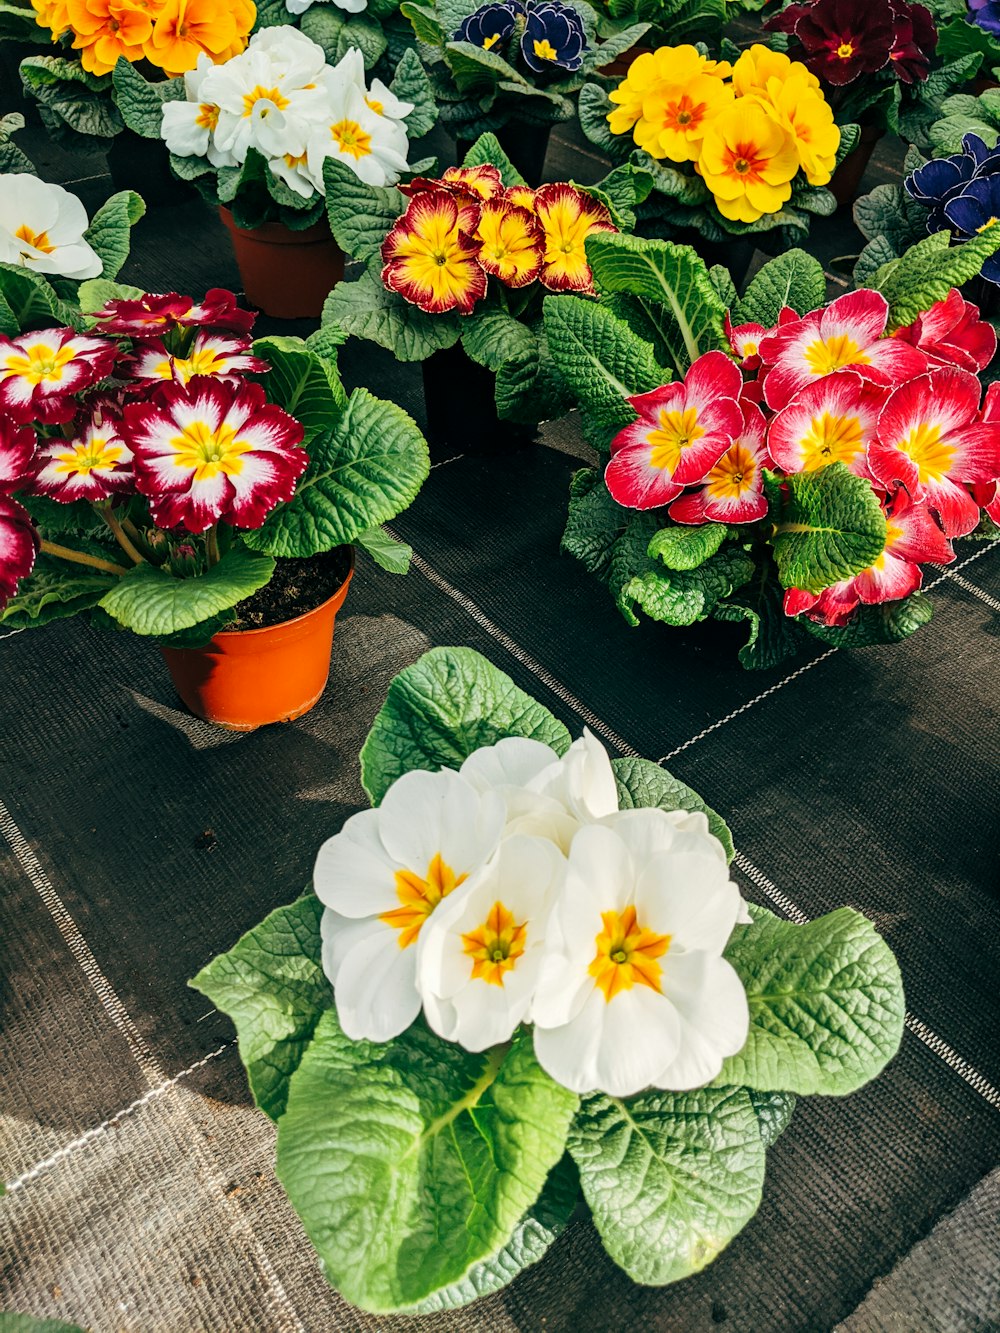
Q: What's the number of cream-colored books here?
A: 0